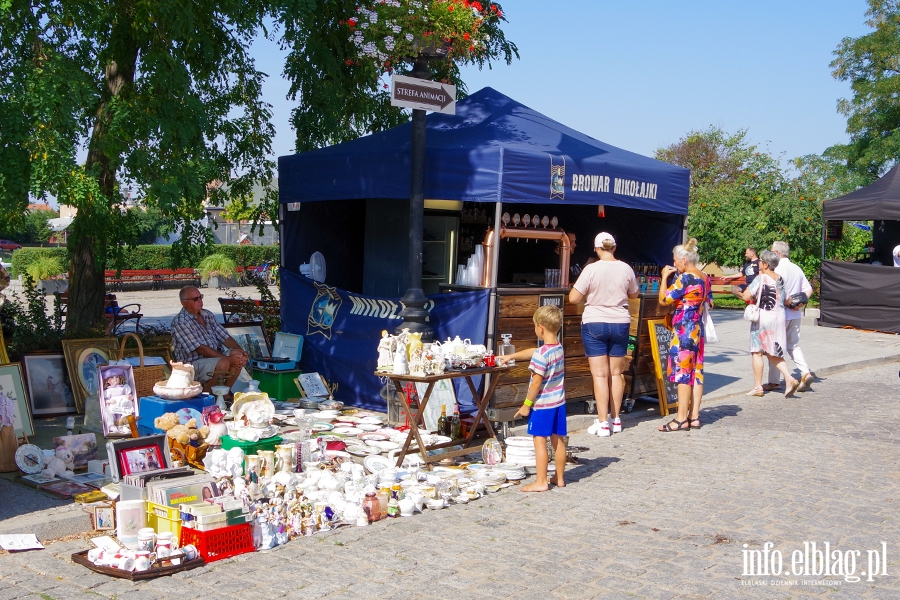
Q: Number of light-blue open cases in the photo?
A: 1